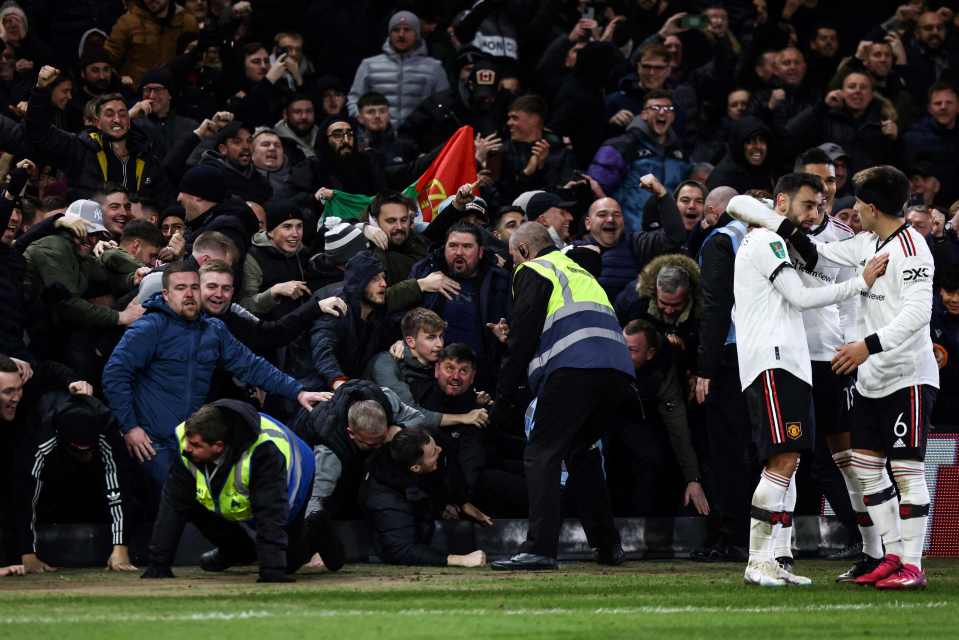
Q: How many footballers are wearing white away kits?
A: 3